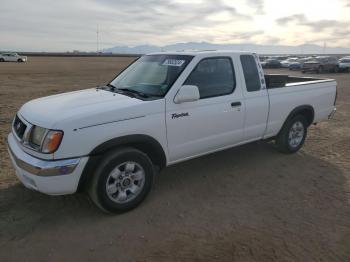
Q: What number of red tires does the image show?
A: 0